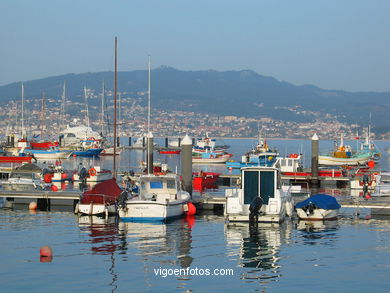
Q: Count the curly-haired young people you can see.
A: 0